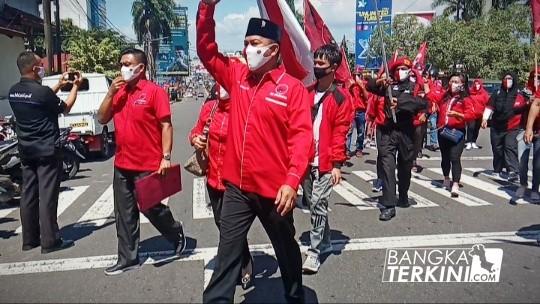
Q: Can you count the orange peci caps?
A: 0